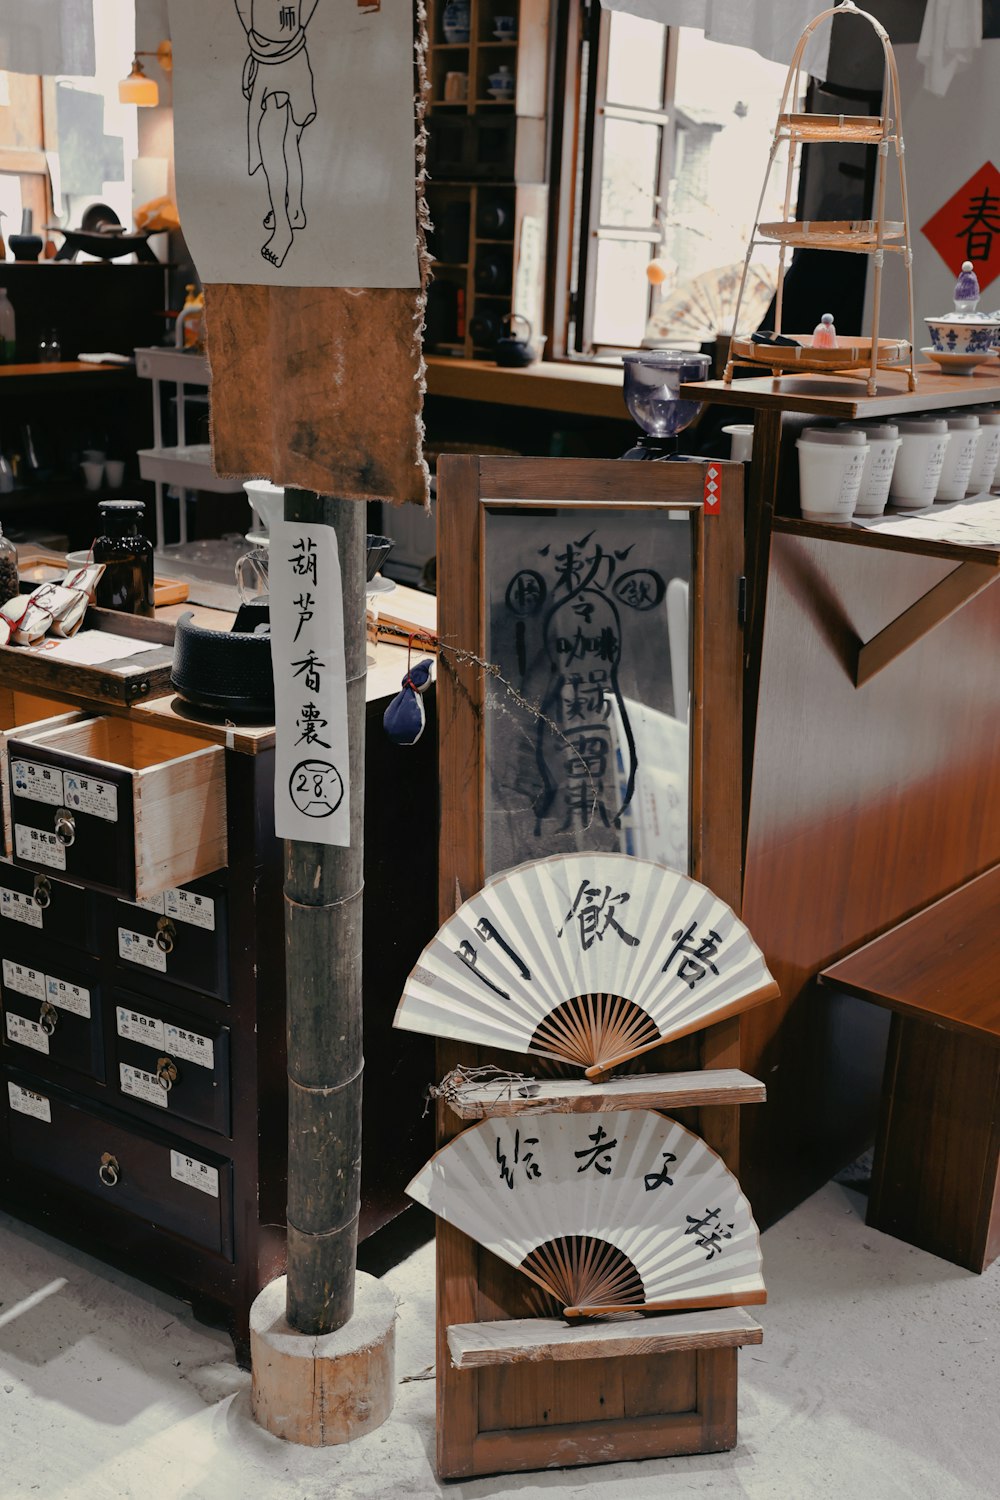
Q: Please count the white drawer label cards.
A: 15